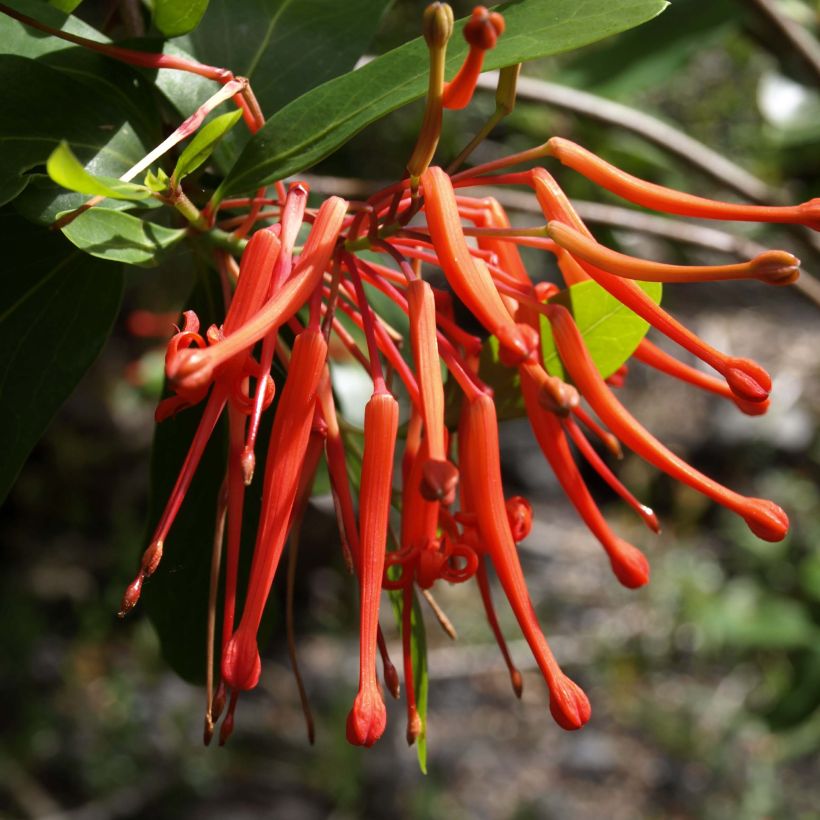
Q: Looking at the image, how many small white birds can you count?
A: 0